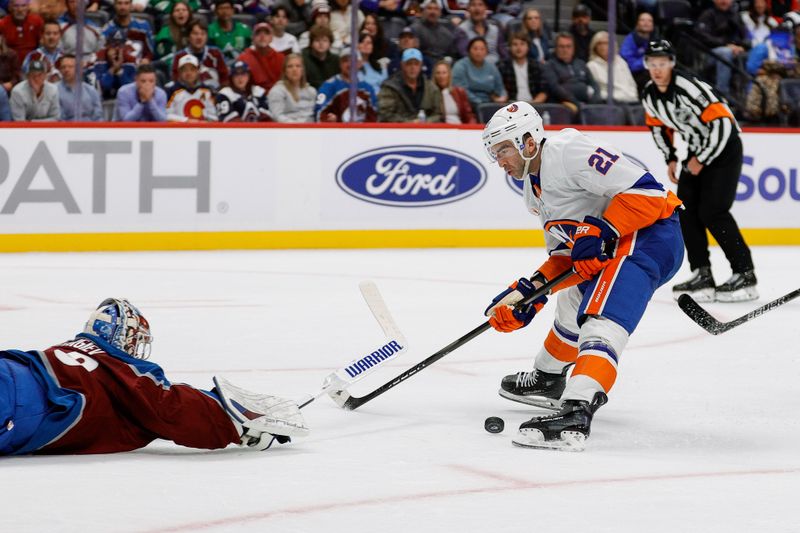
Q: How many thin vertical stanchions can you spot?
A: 3